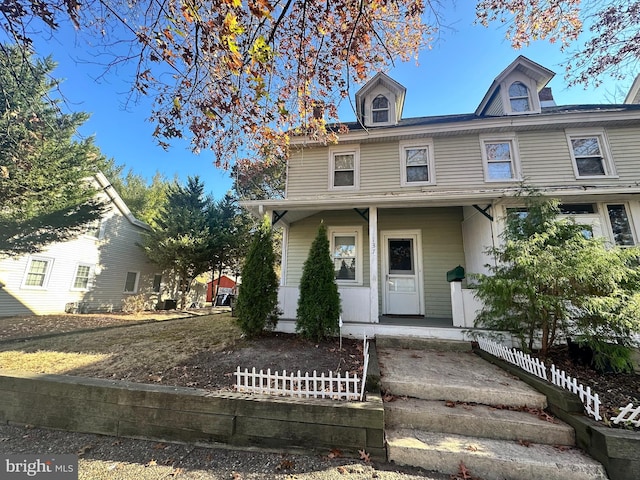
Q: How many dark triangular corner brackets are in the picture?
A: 3